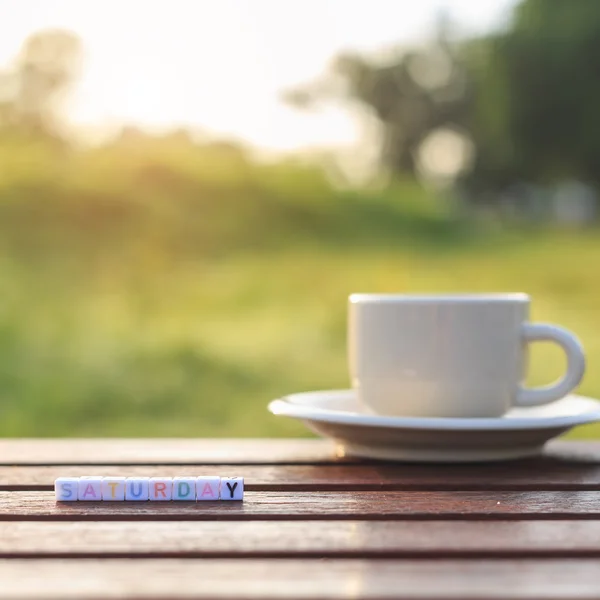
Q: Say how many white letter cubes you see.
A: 8